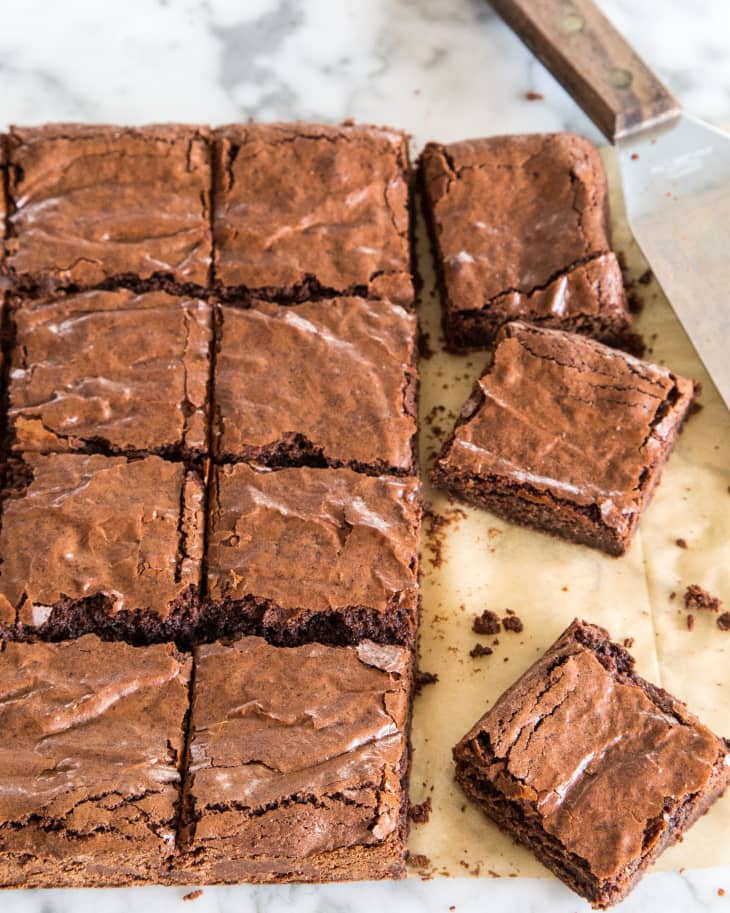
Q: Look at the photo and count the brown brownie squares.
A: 11